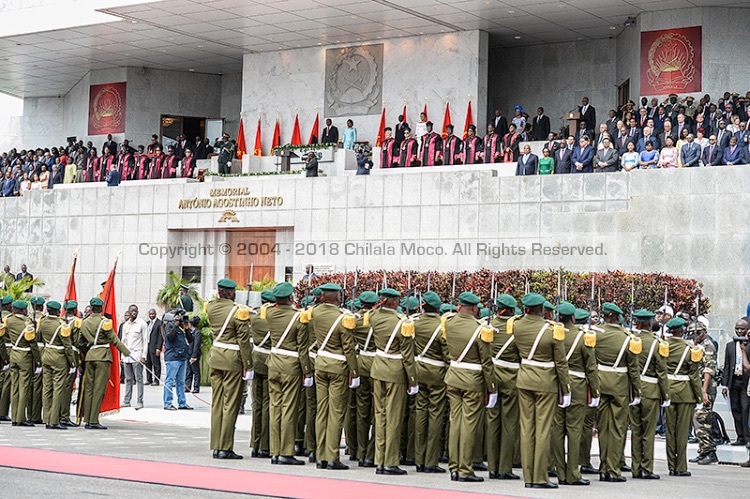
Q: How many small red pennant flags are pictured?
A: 10